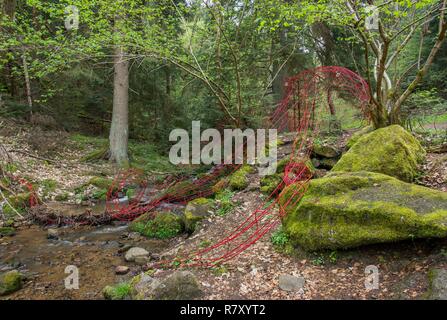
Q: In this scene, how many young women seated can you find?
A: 0